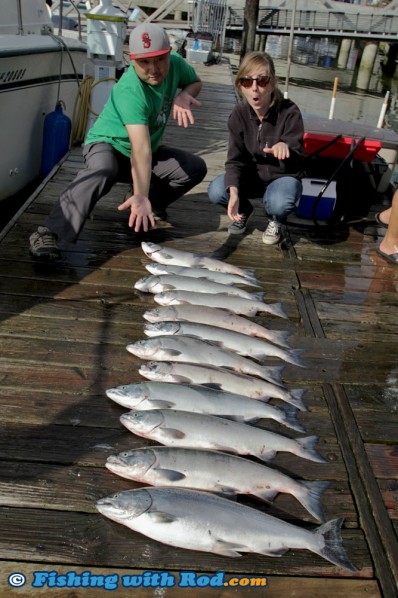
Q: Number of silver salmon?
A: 12